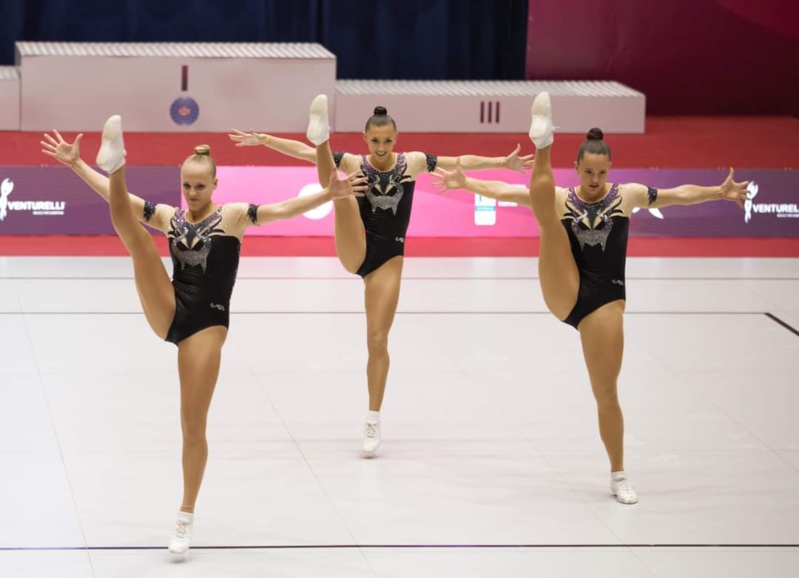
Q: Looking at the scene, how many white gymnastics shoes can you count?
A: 6